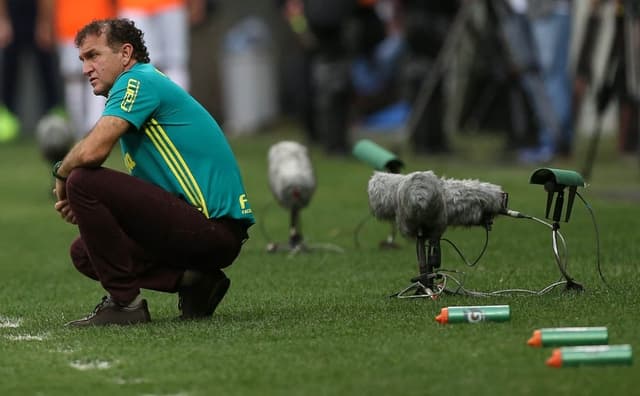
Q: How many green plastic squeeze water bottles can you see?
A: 3